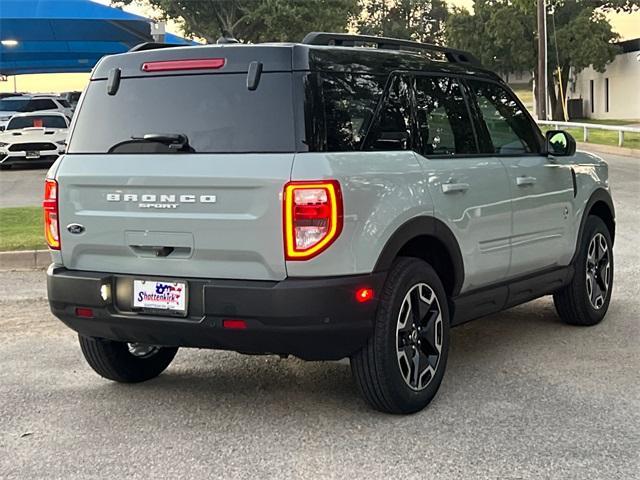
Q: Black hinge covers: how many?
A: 2